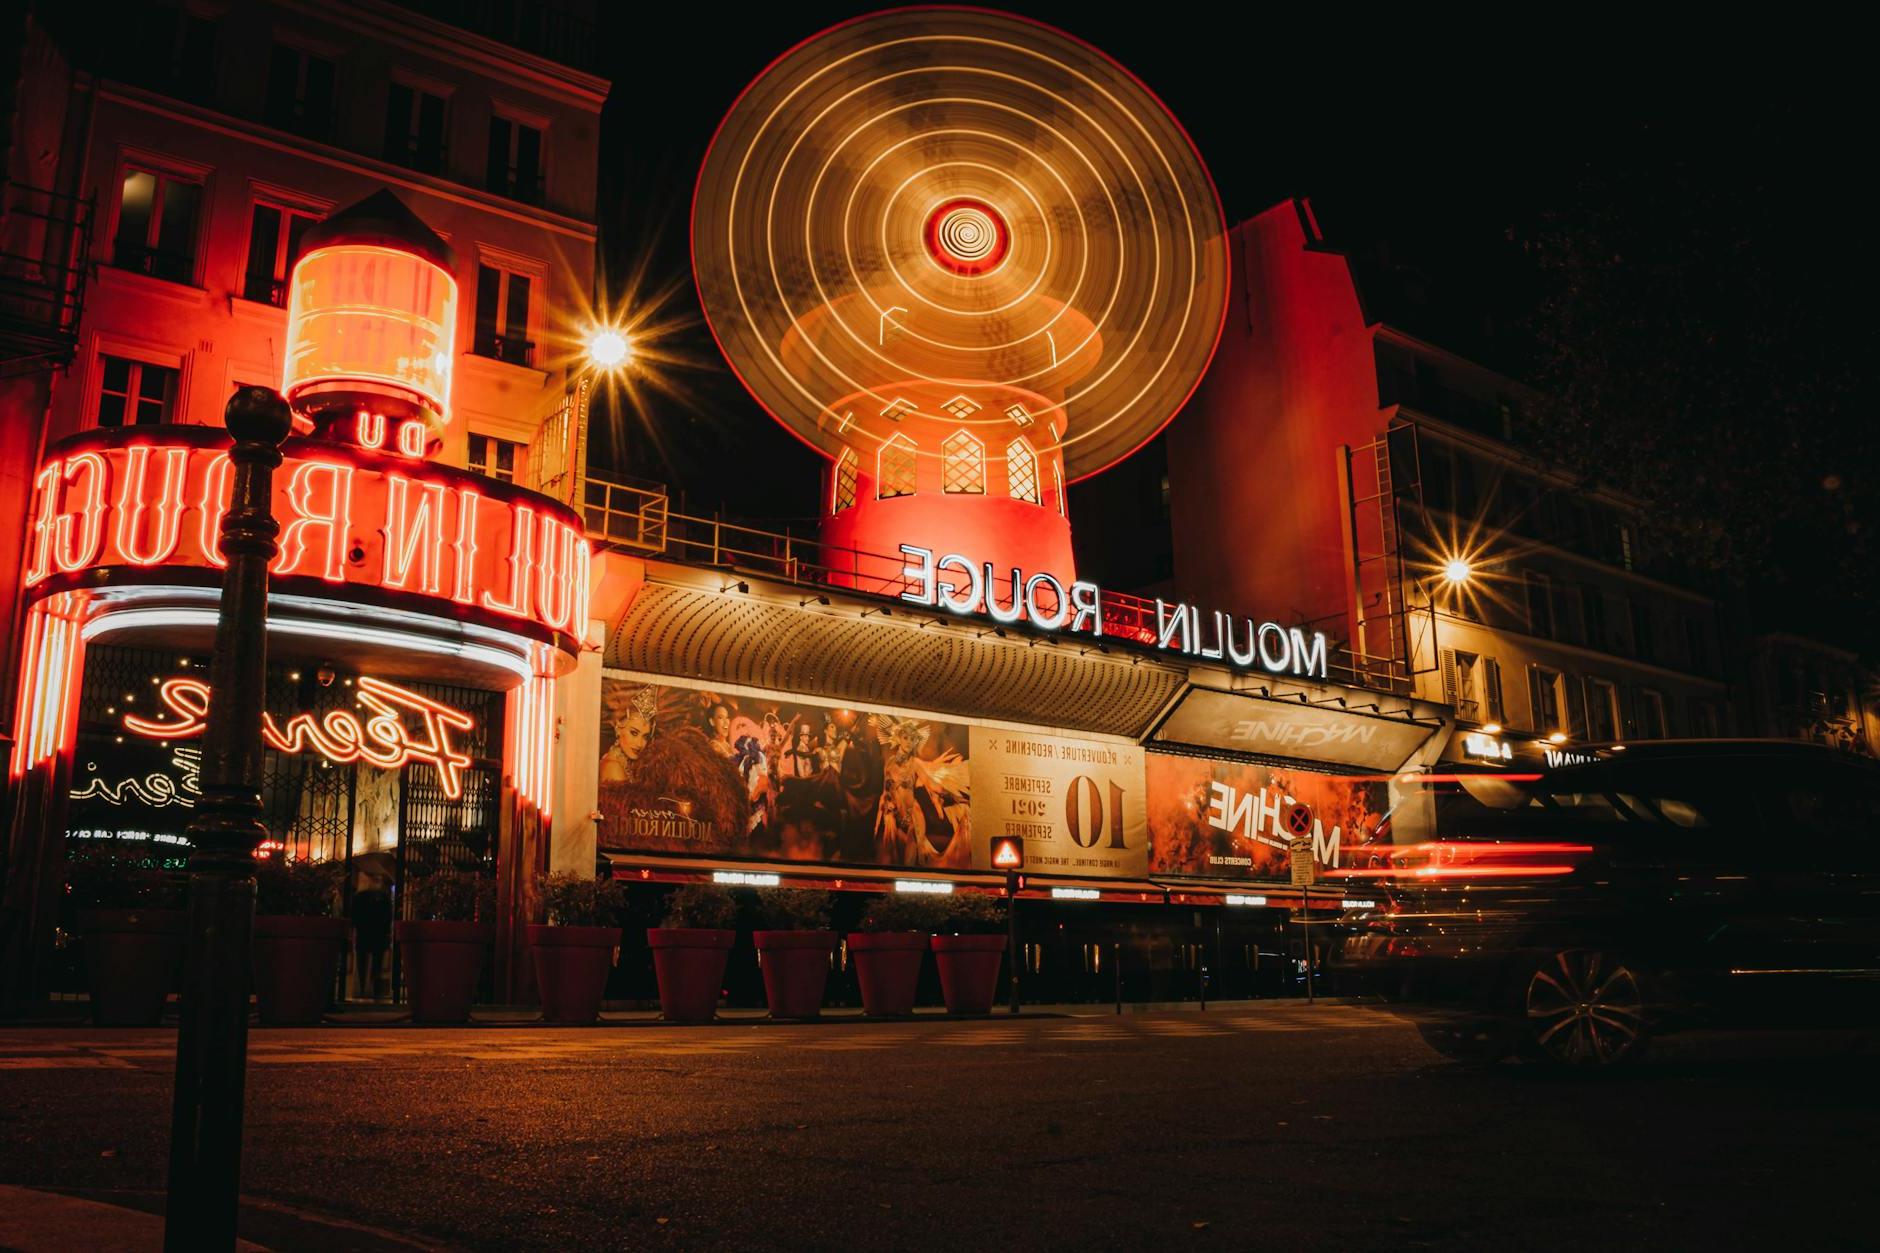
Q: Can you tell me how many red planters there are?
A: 8